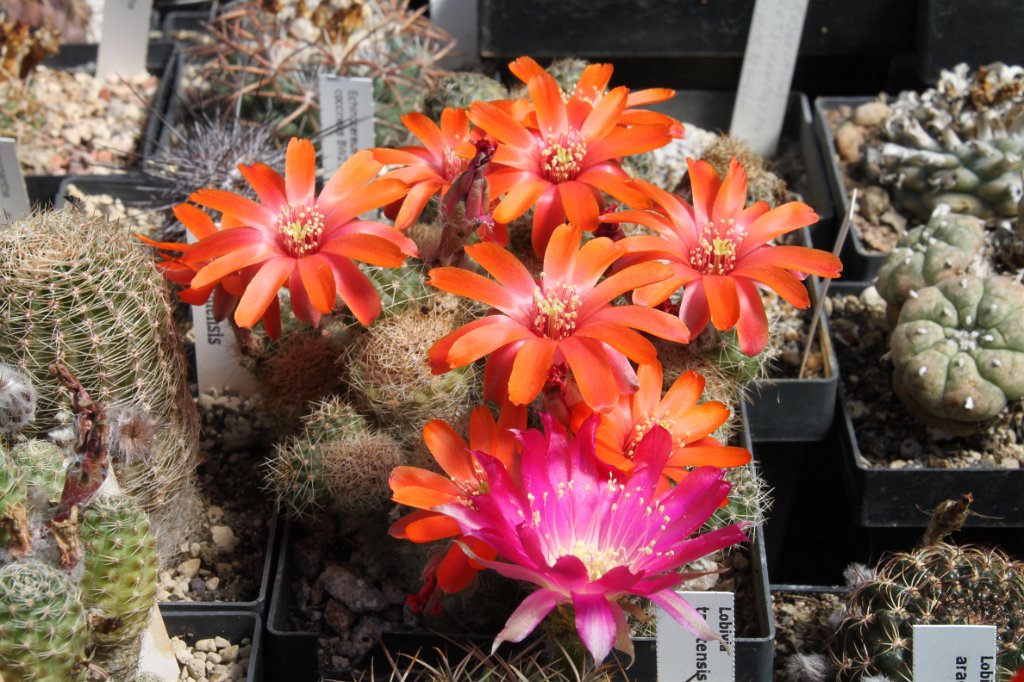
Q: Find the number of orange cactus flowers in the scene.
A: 9